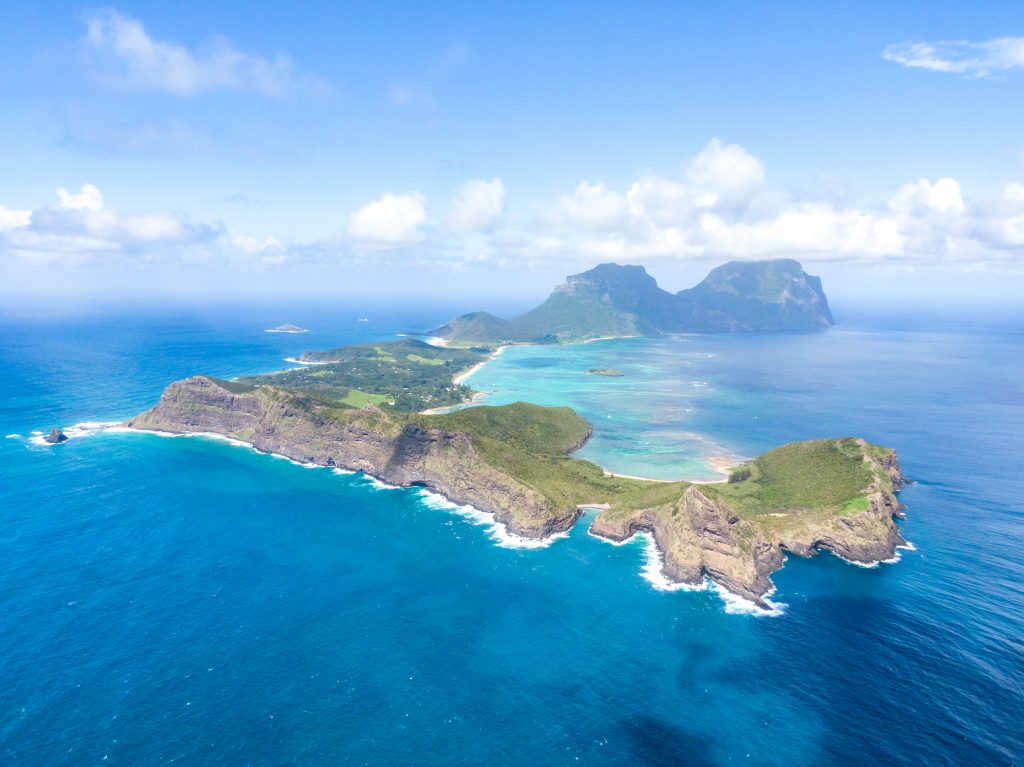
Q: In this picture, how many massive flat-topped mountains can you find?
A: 2